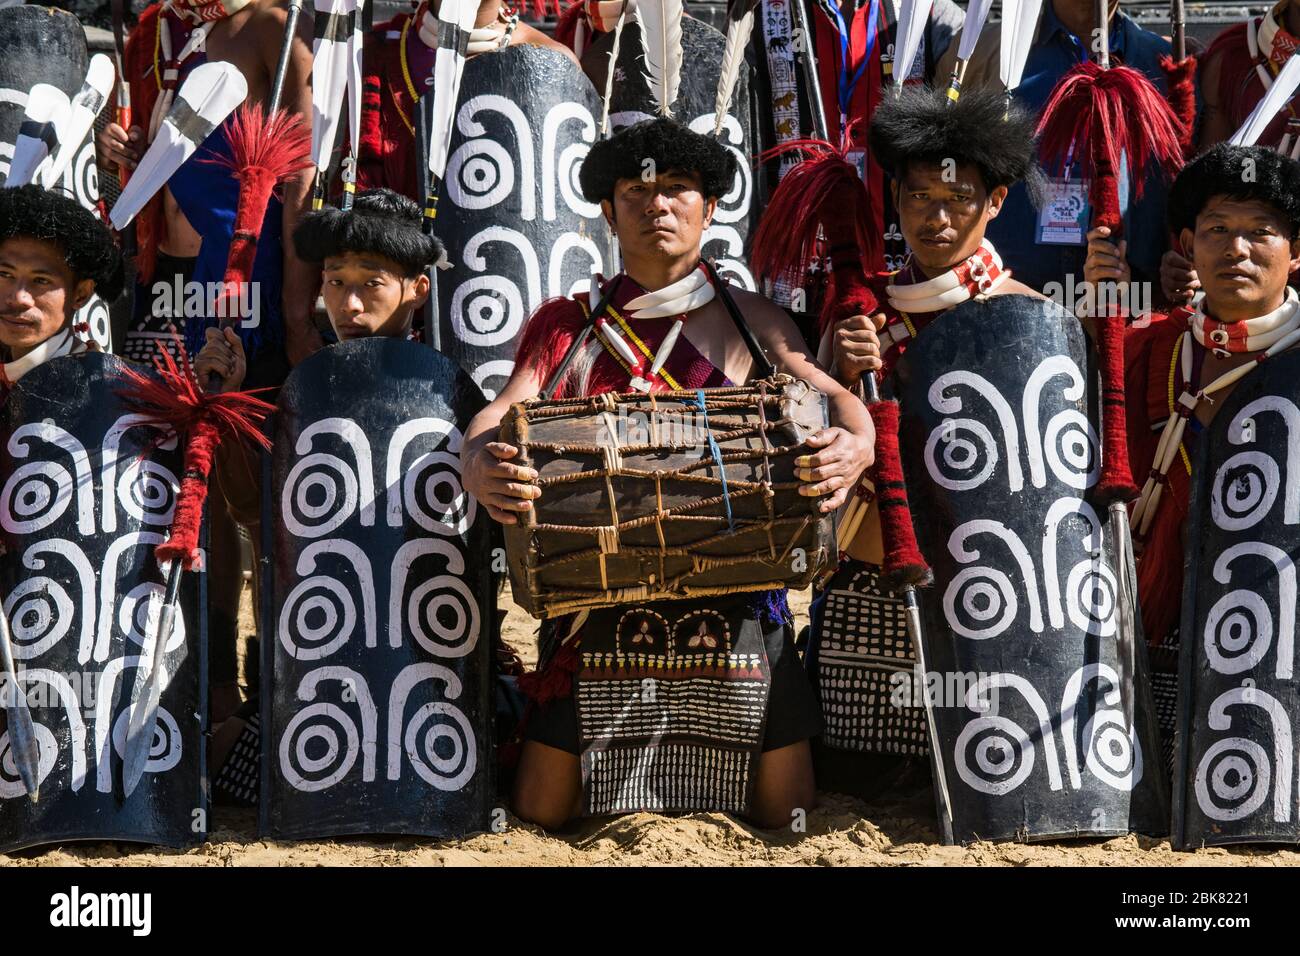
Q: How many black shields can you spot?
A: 7